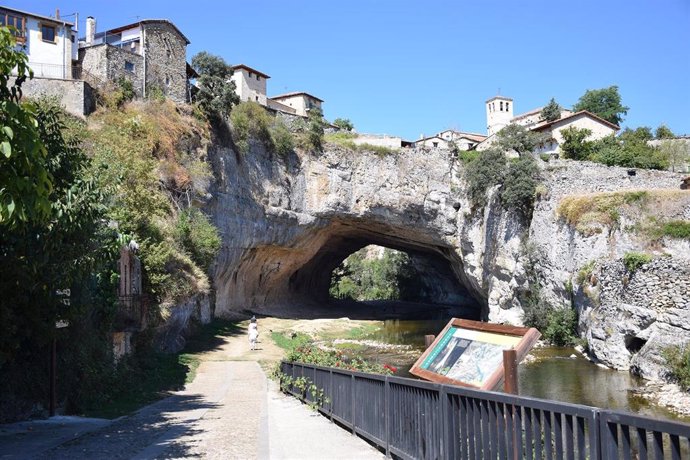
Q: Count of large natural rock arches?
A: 1